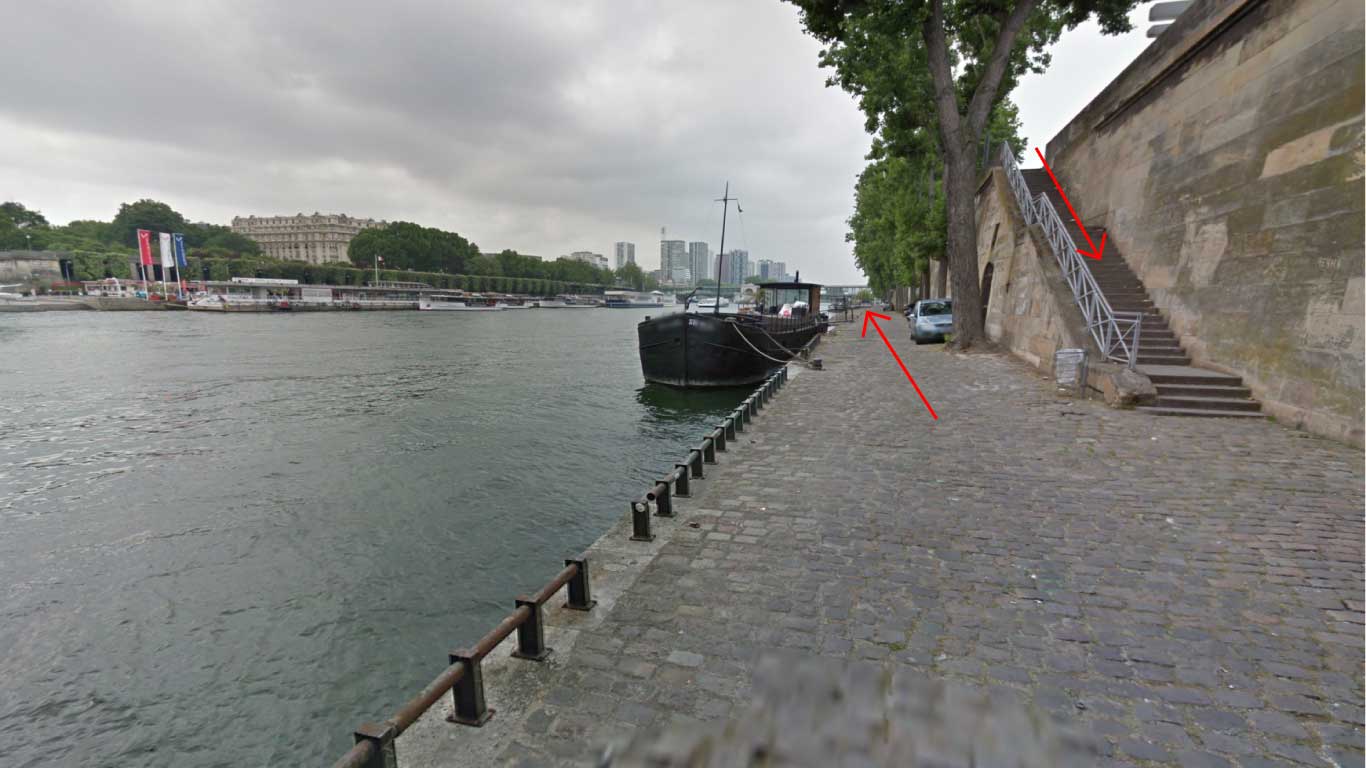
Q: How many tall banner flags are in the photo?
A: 3